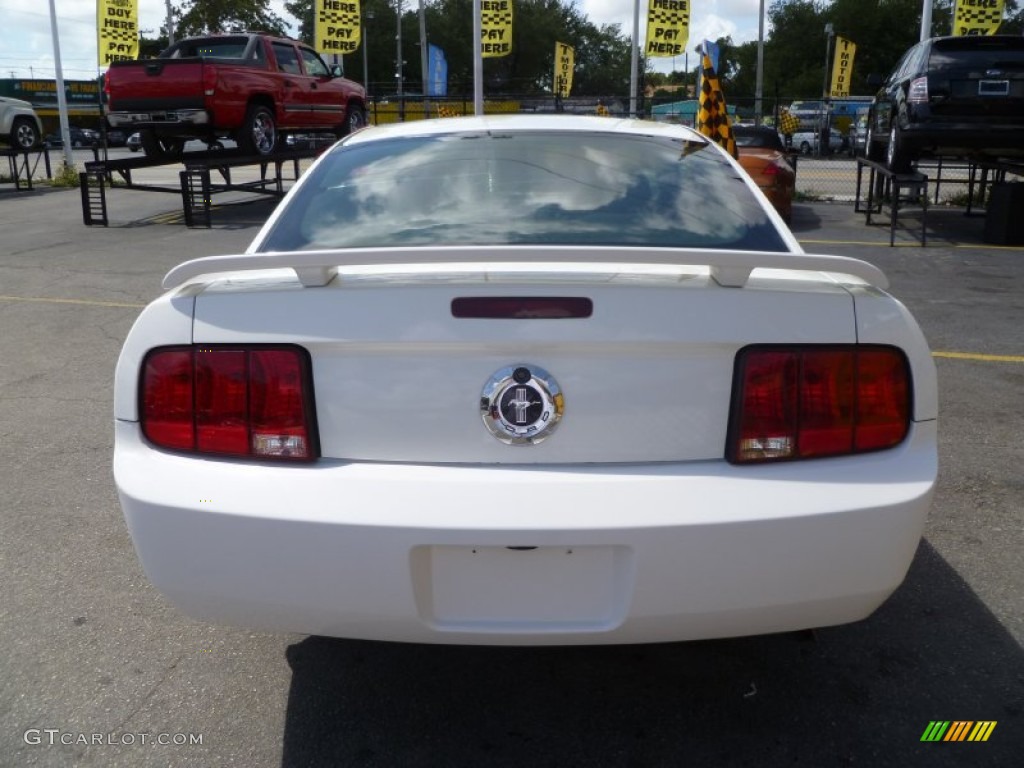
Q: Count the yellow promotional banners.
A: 7